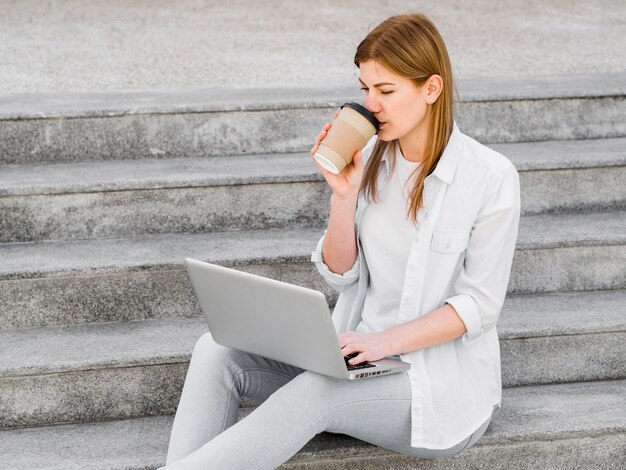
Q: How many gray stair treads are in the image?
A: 5